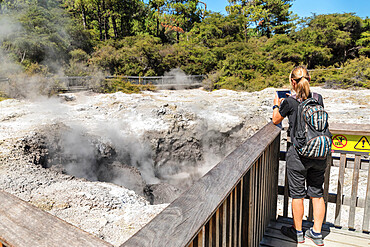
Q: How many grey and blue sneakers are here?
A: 2